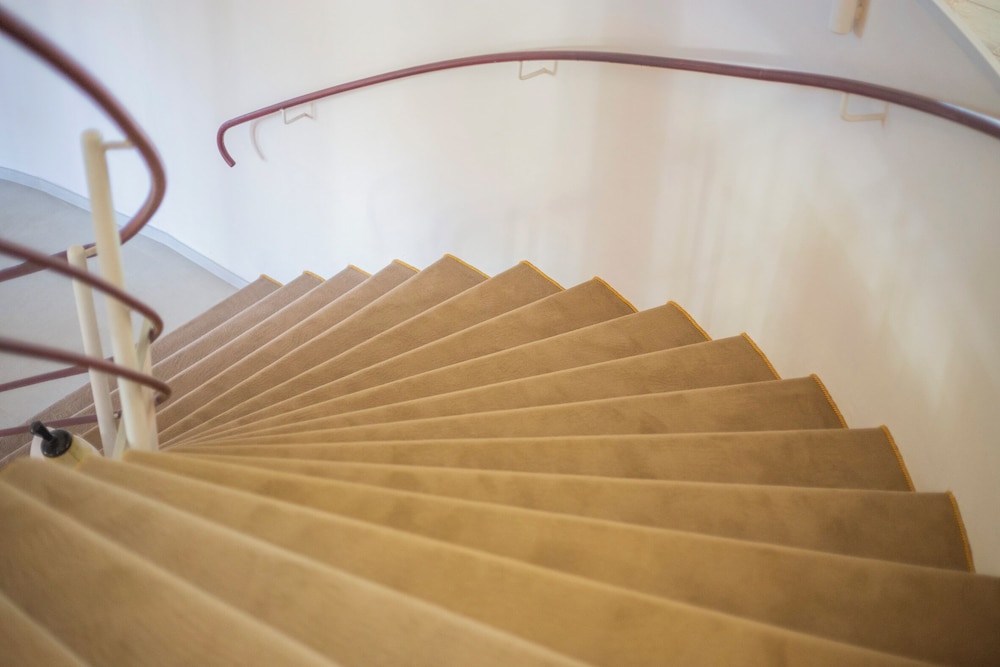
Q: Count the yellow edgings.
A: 12